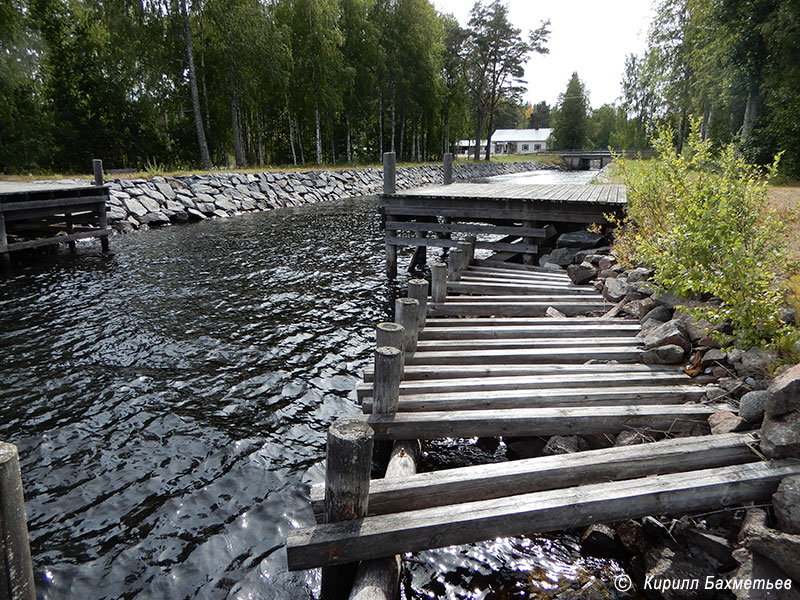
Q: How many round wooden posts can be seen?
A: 13